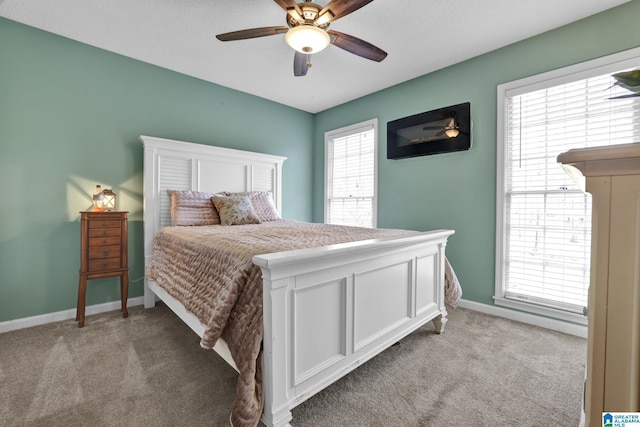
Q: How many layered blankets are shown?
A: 1